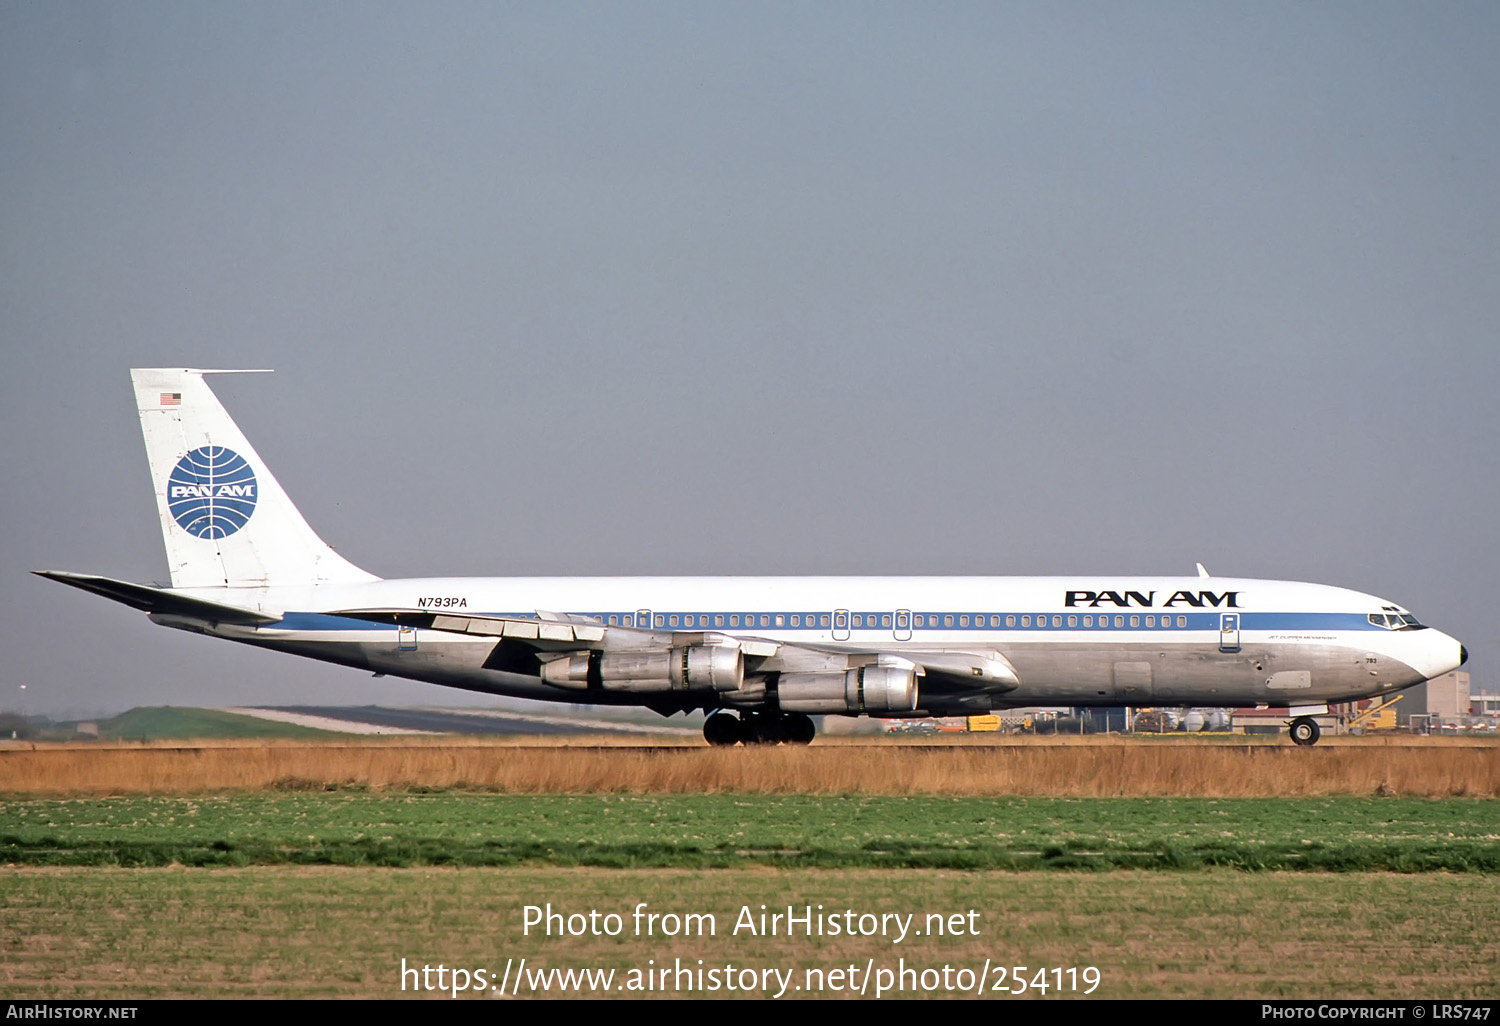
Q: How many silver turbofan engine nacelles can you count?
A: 2